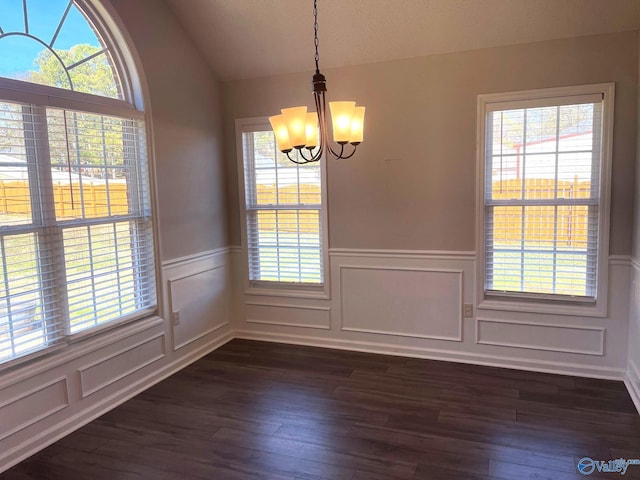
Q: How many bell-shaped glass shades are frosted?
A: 5